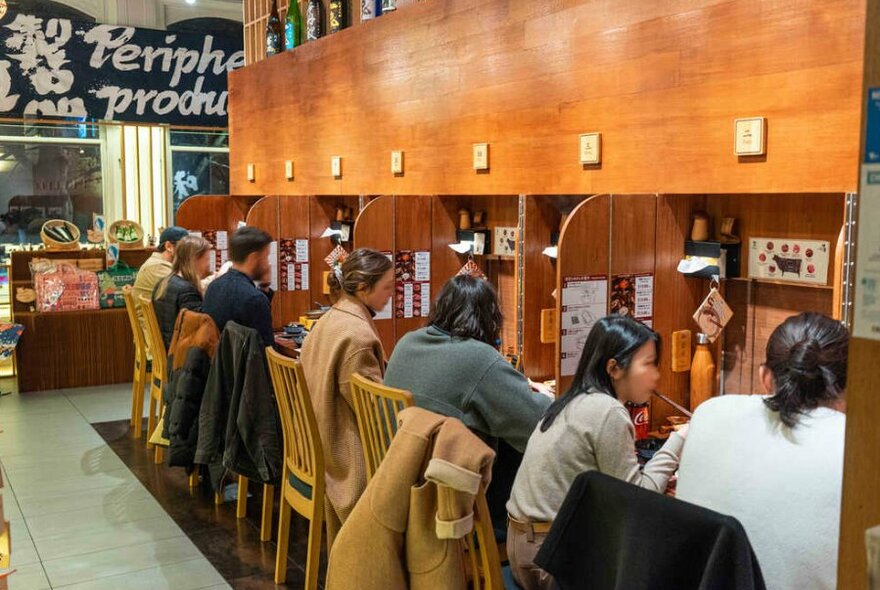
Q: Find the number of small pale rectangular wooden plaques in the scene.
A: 7